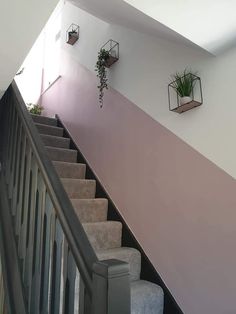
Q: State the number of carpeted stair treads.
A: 10